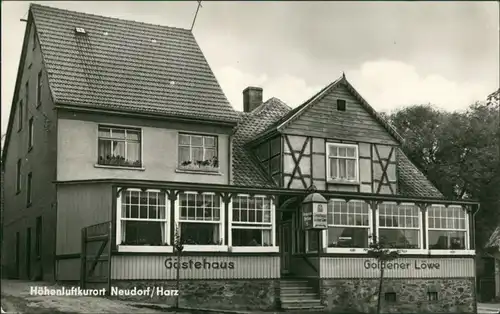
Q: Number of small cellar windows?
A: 2